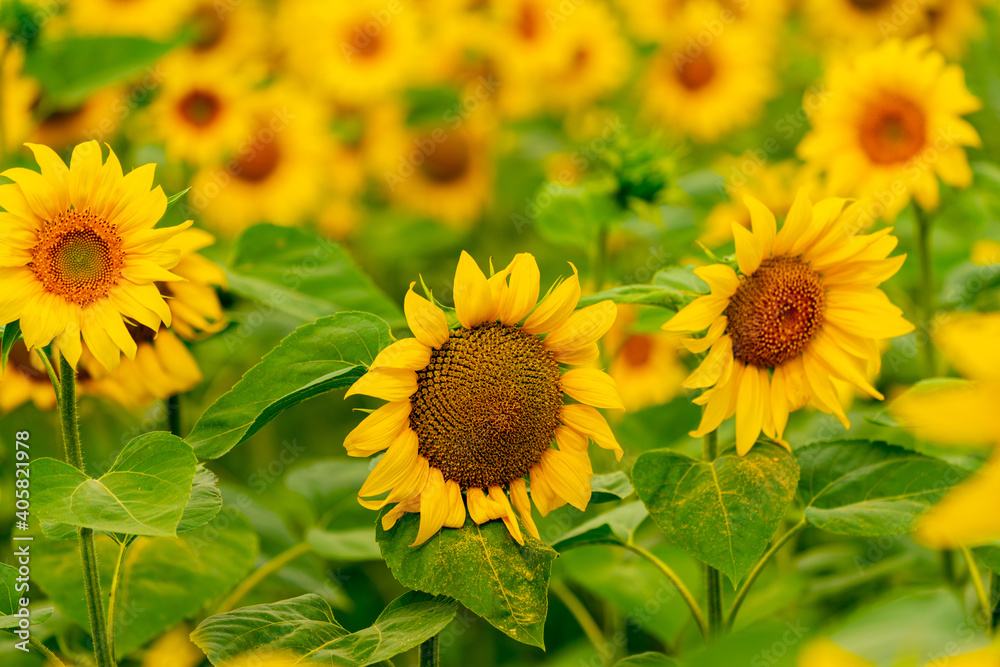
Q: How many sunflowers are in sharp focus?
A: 3